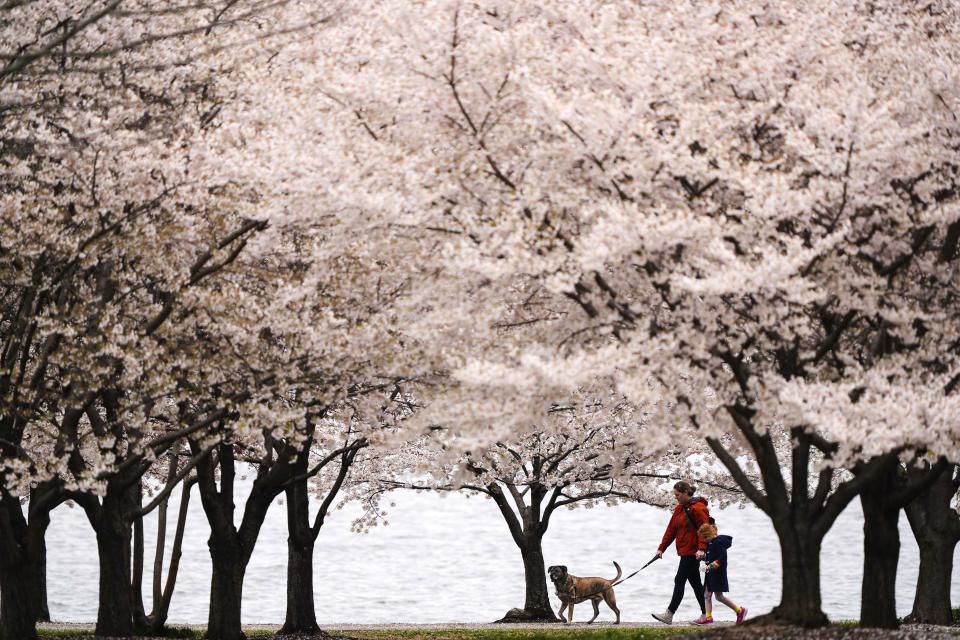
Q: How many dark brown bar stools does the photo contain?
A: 0